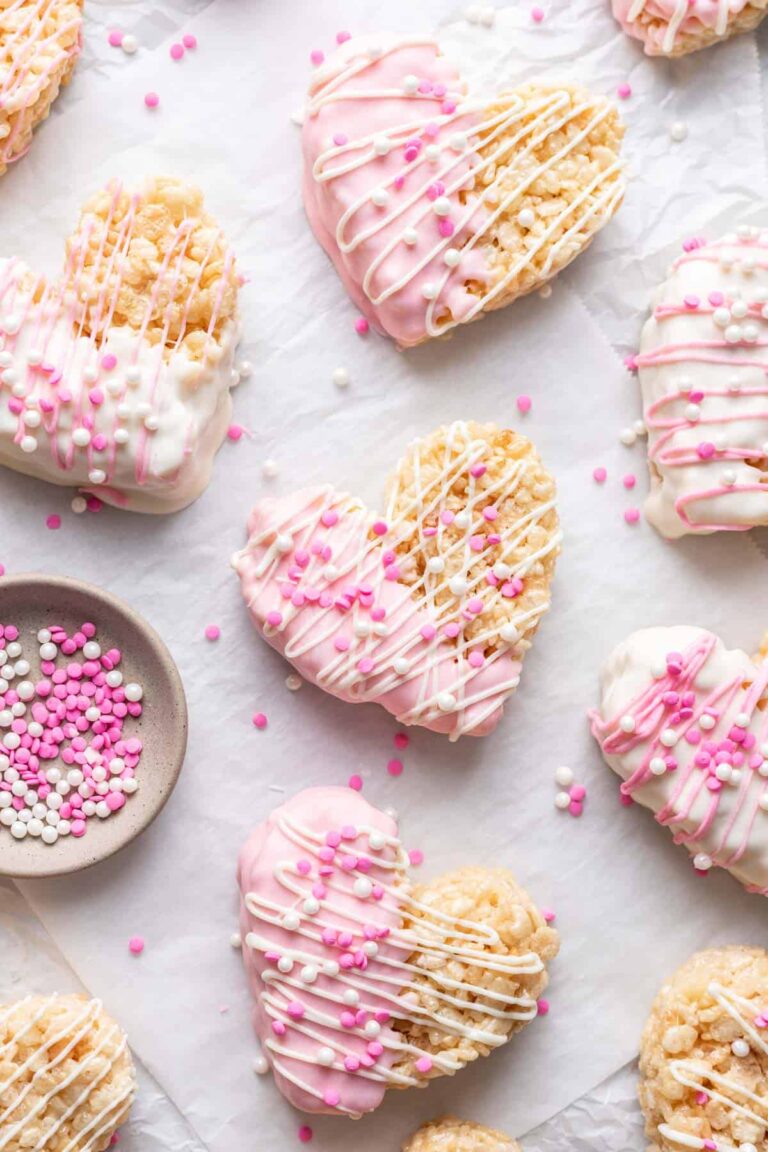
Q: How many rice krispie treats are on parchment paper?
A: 11